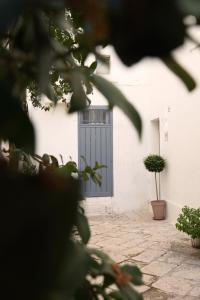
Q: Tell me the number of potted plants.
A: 2